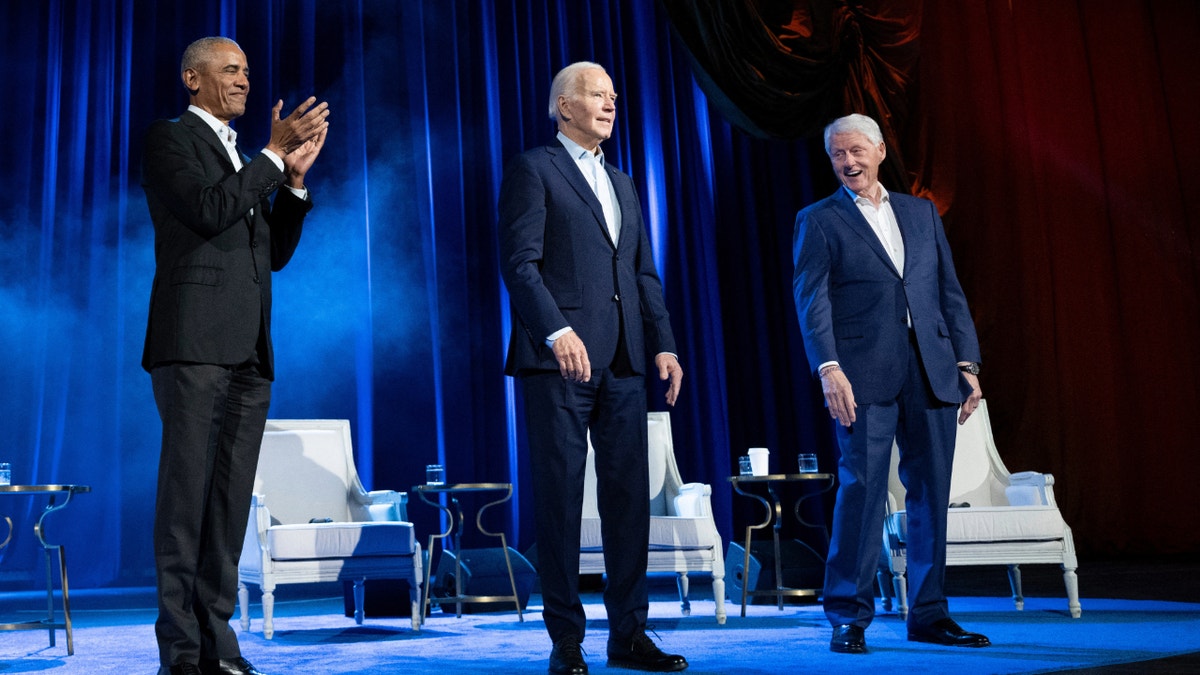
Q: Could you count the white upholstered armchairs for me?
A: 3